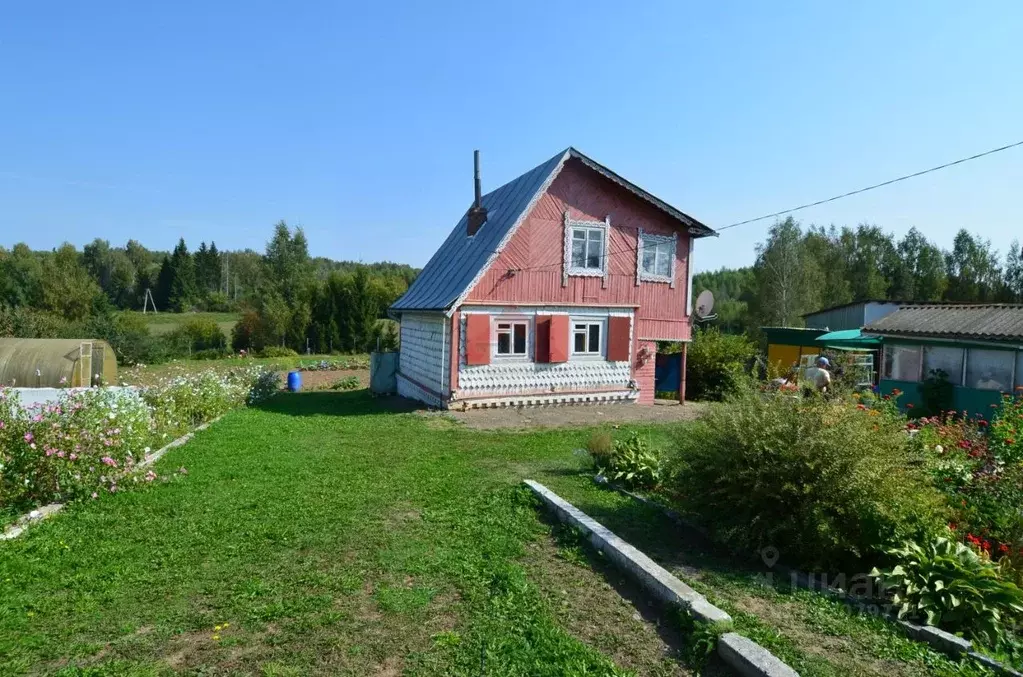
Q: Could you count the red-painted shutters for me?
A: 4